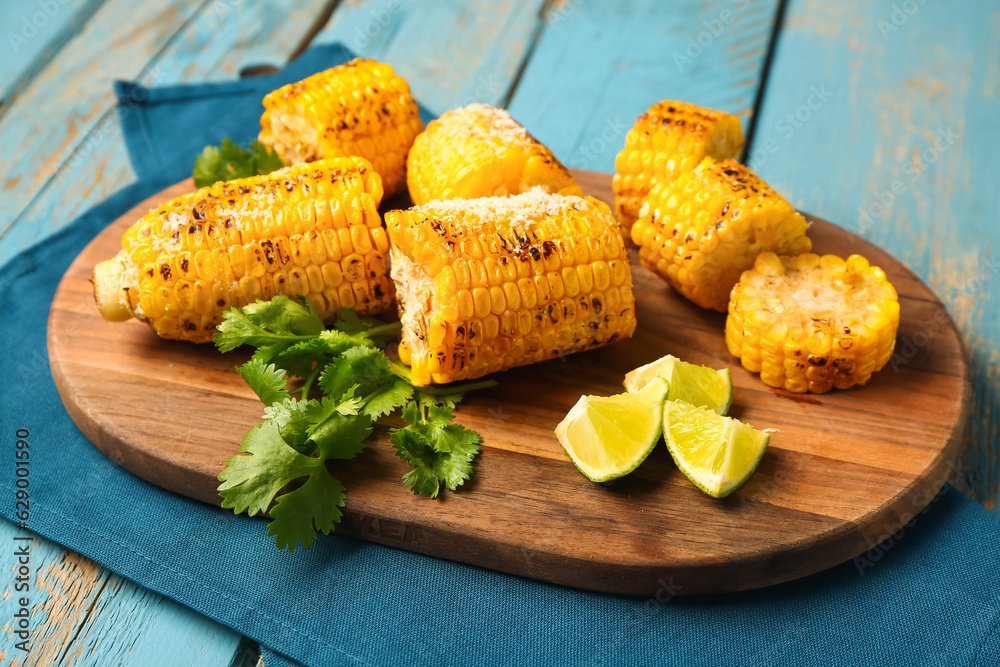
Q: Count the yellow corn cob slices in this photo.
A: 7